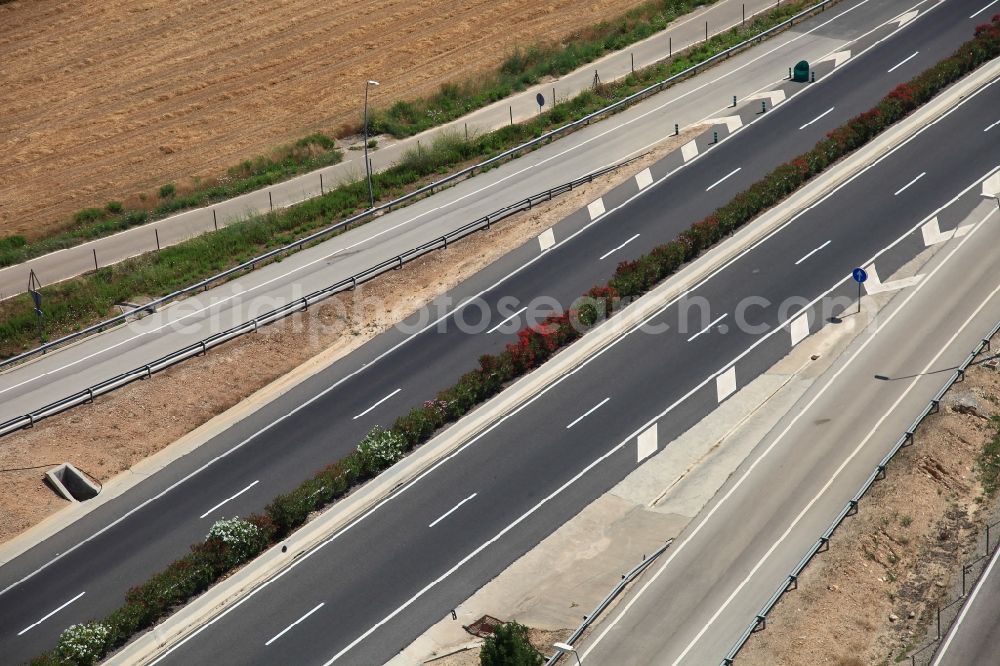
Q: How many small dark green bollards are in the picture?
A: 6